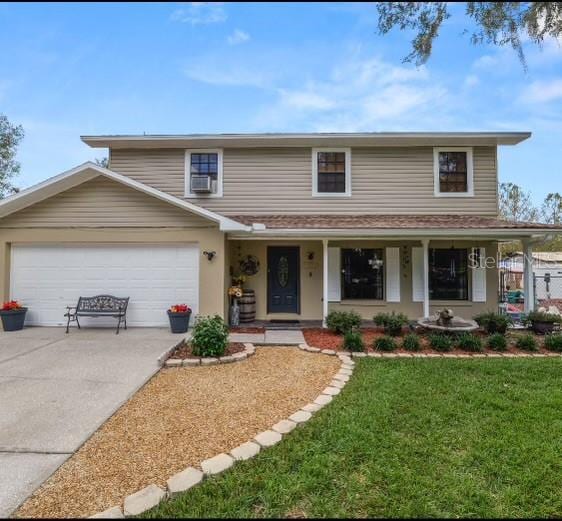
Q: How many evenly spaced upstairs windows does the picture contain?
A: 3